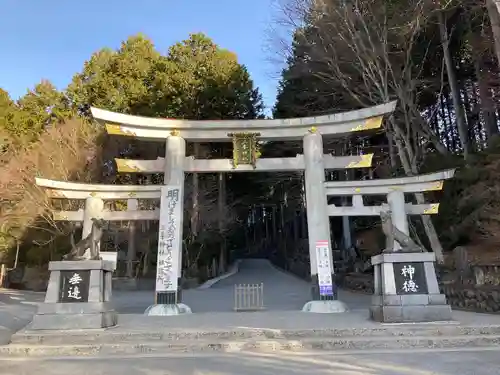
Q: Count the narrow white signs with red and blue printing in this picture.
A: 1